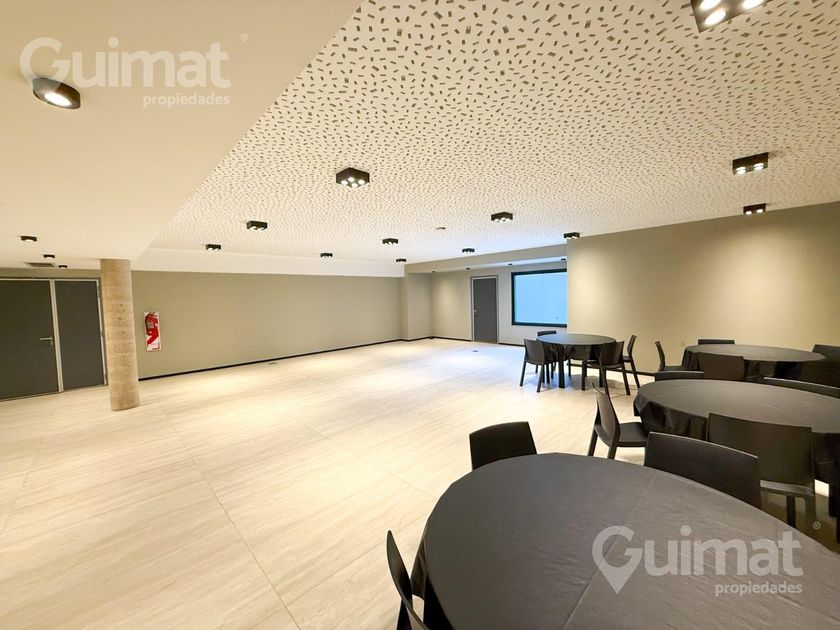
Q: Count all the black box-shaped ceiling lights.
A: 12